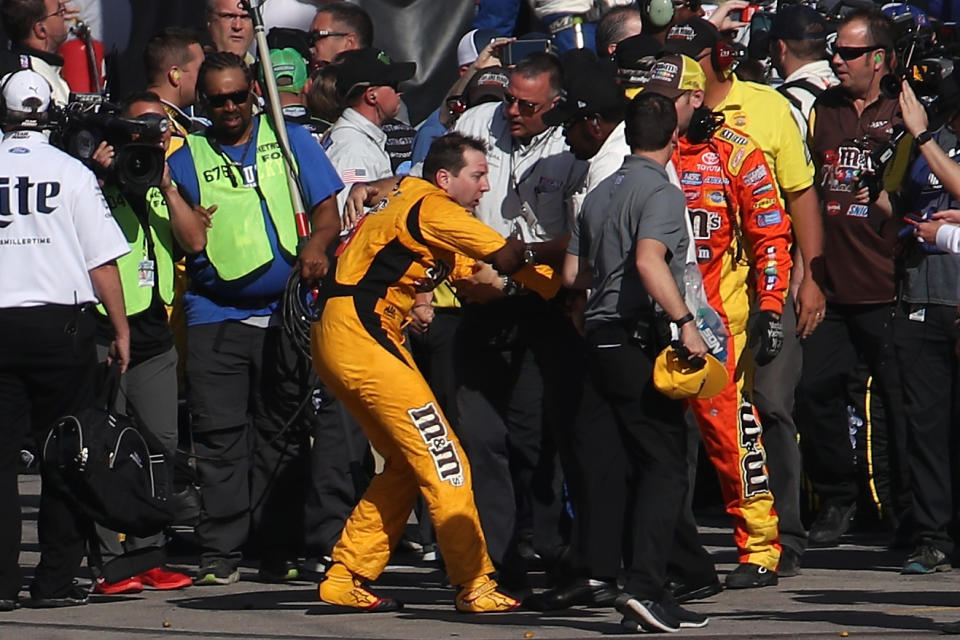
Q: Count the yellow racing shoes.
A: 2